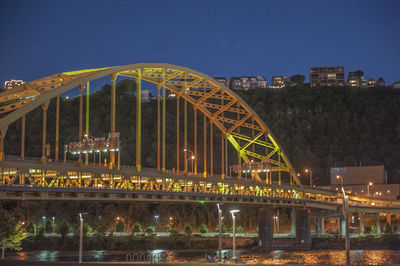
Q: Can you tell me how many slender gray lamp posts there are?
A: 4